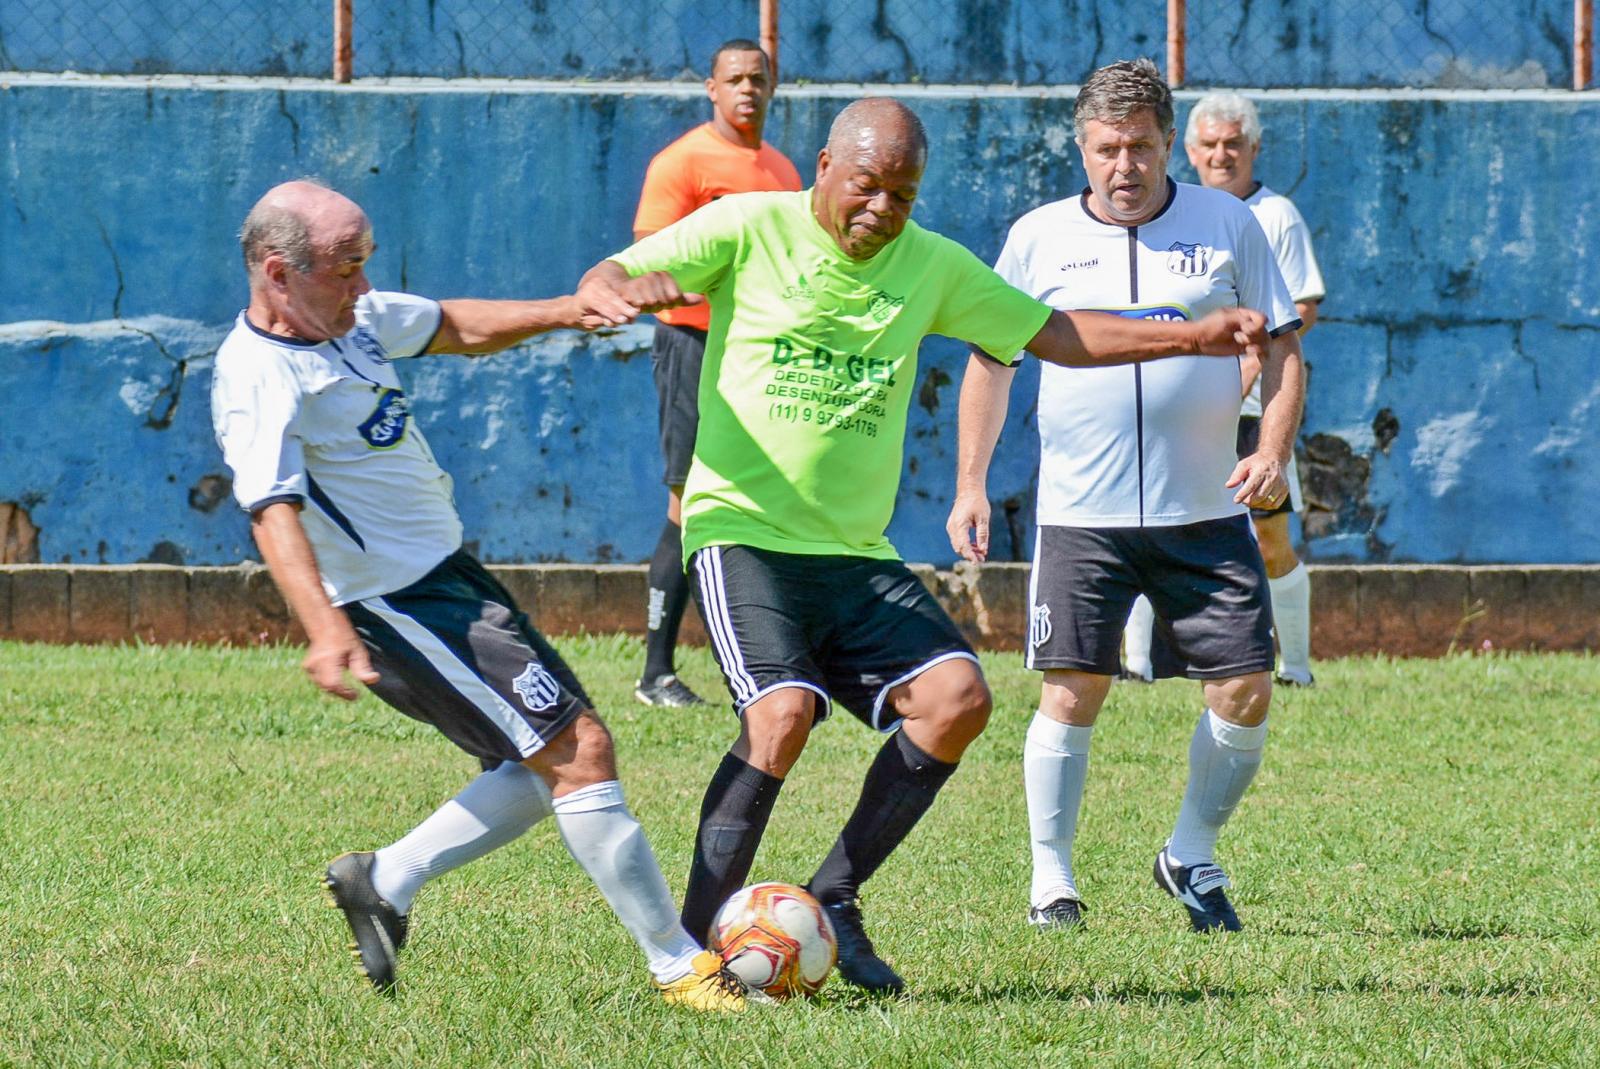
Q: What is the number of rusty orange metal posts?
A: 4